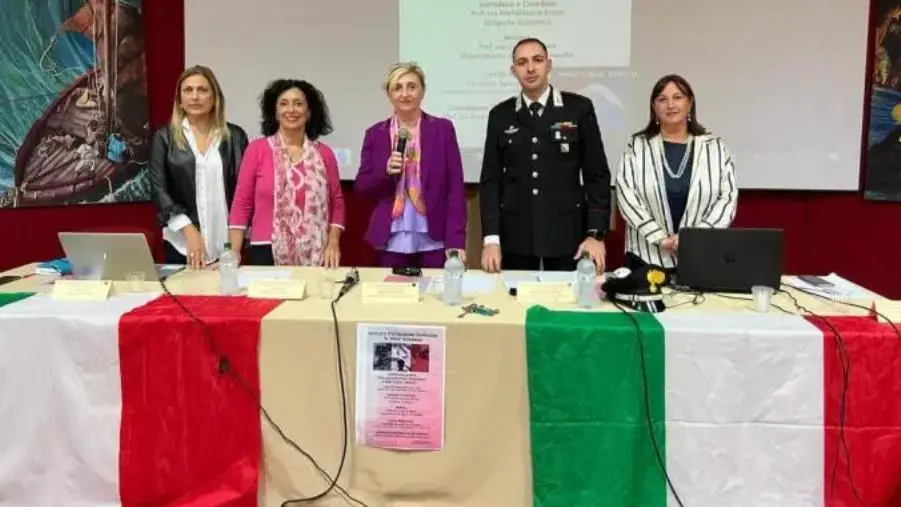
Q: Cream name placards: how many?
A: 5